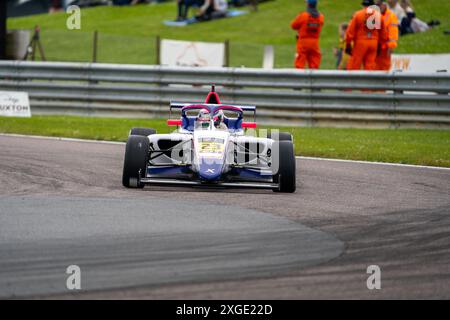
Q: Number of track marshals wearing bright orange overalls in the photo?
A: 3